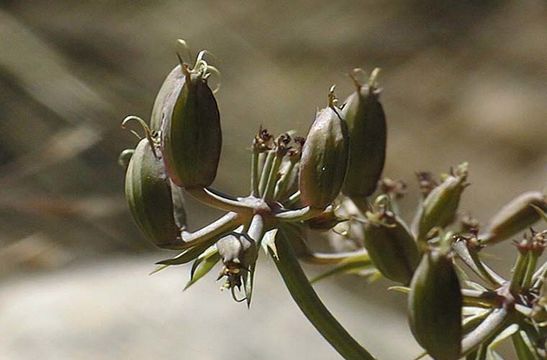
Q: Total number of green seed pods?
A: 8